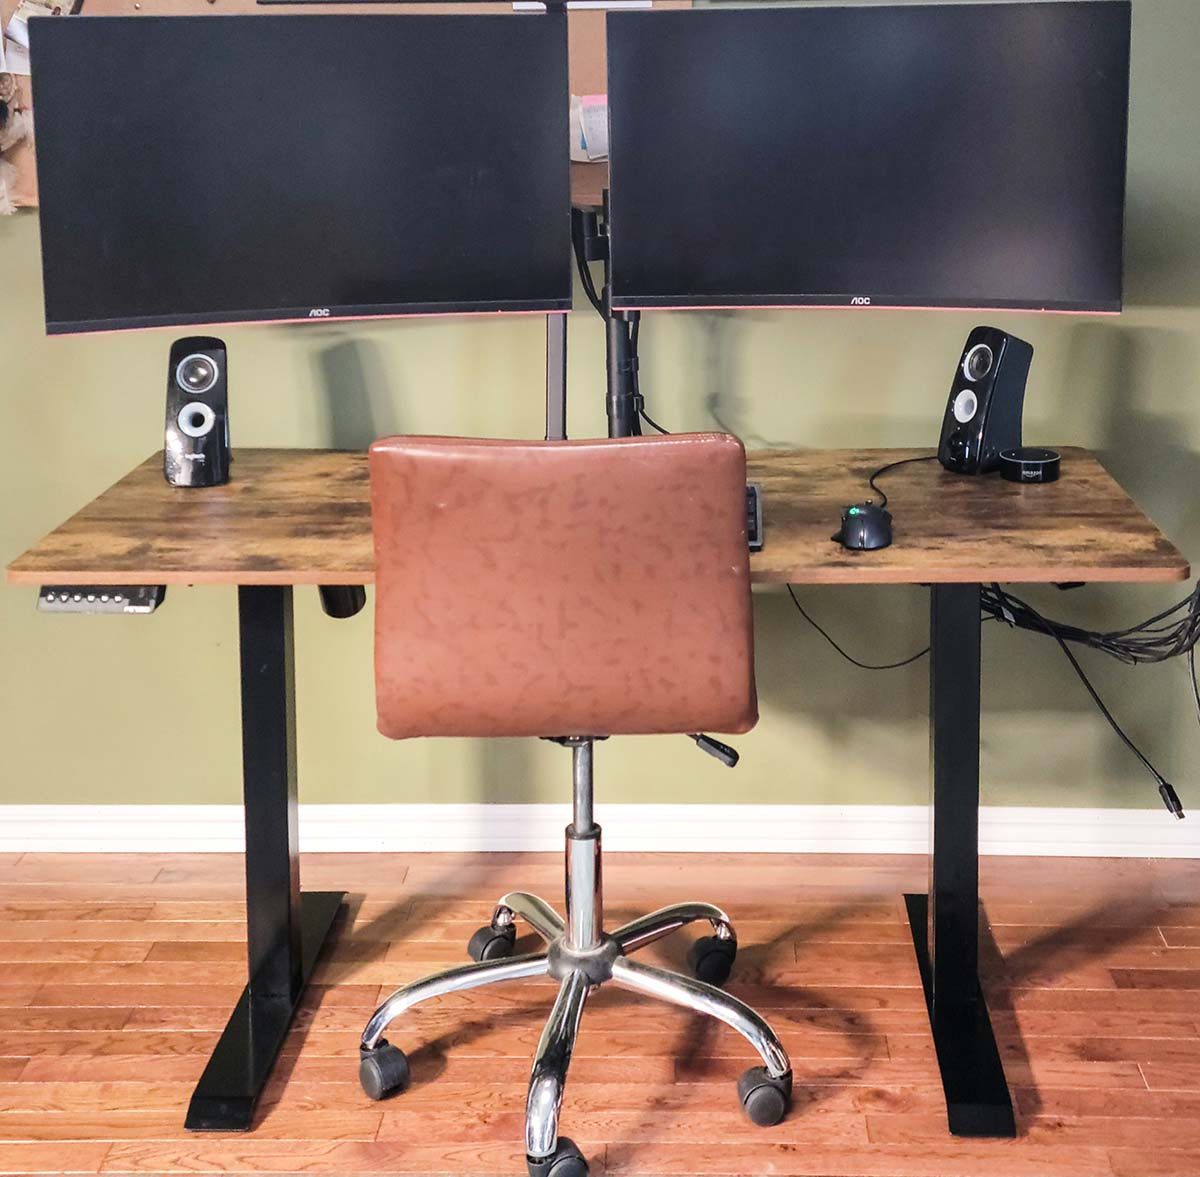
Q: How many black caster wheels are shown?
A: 5